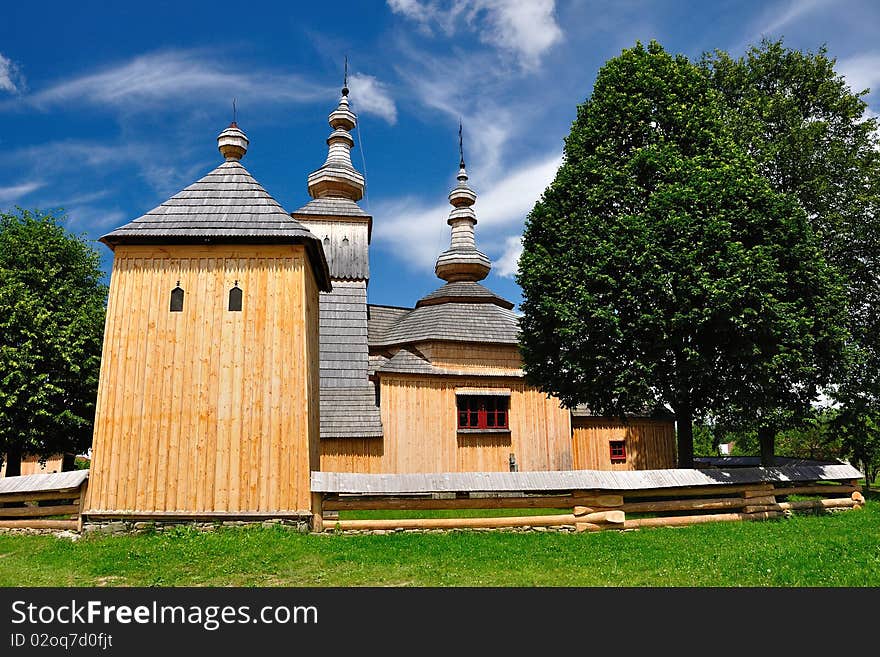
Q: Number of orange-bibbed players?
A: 0